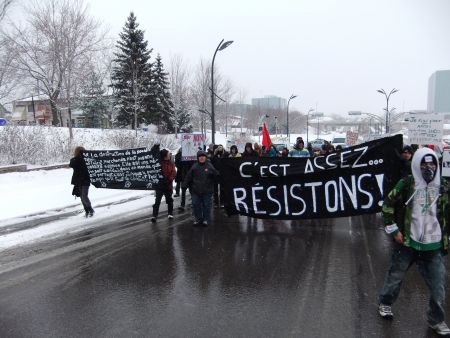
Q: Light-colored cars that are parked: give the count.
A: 2